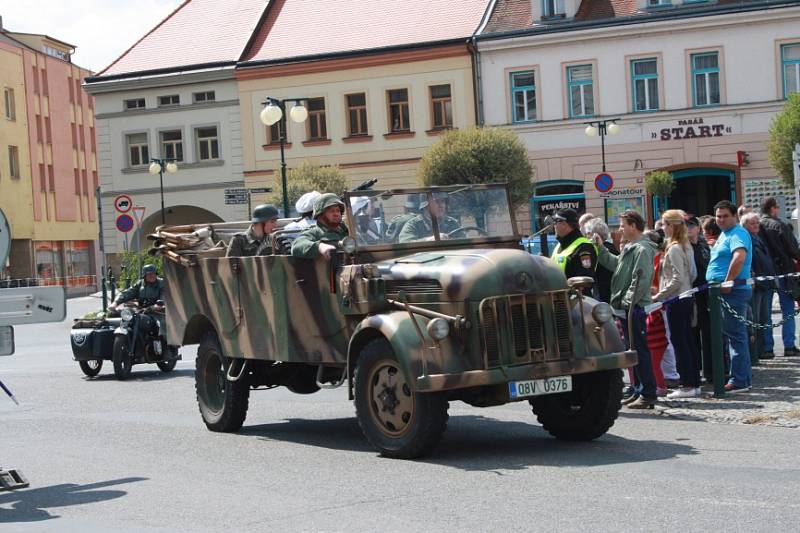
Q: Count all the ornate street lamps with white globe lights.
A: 3